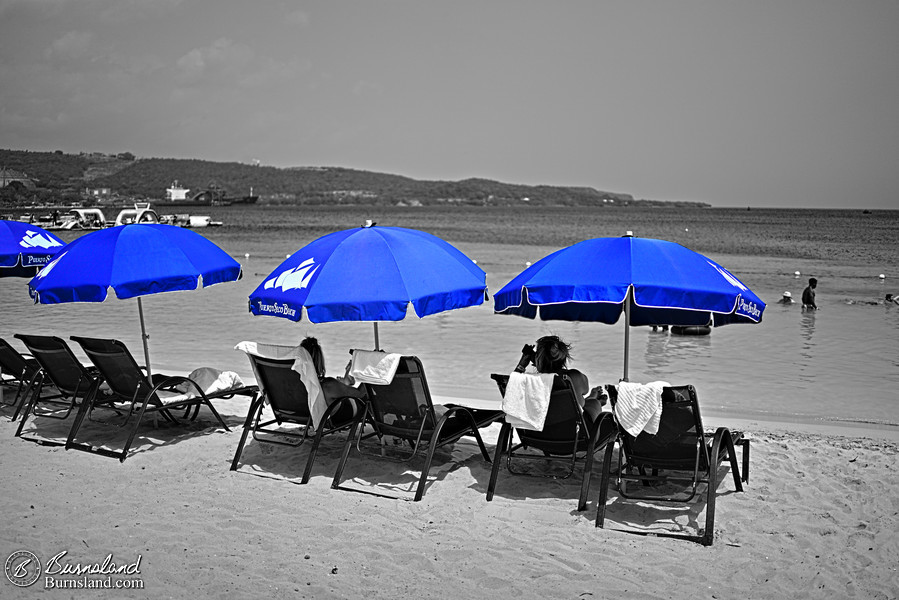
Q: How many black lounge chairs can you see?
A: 7